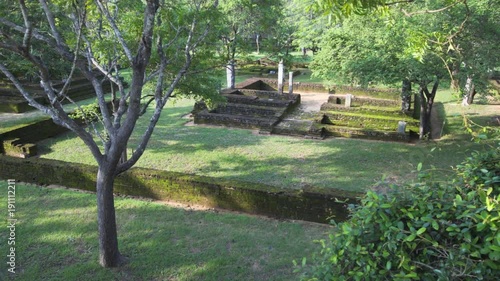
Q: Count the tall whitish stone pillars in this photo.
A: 3